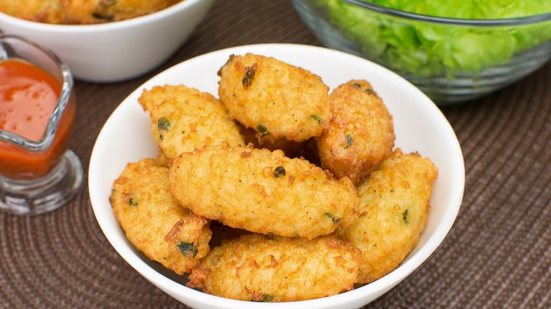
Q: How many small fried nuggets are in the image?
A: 7